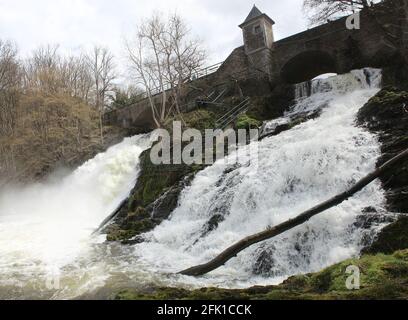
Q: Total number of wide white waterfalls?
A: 2